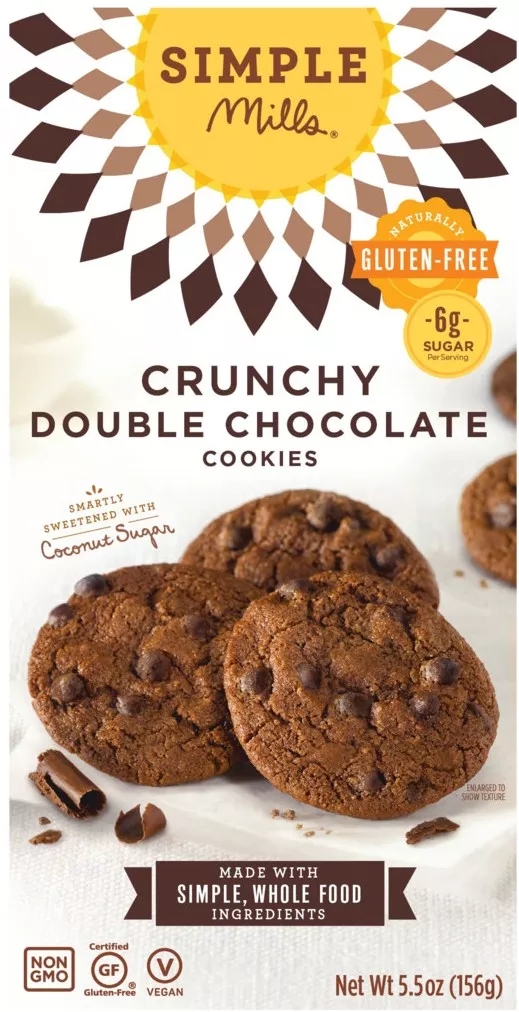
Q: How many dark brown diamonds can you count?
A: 15